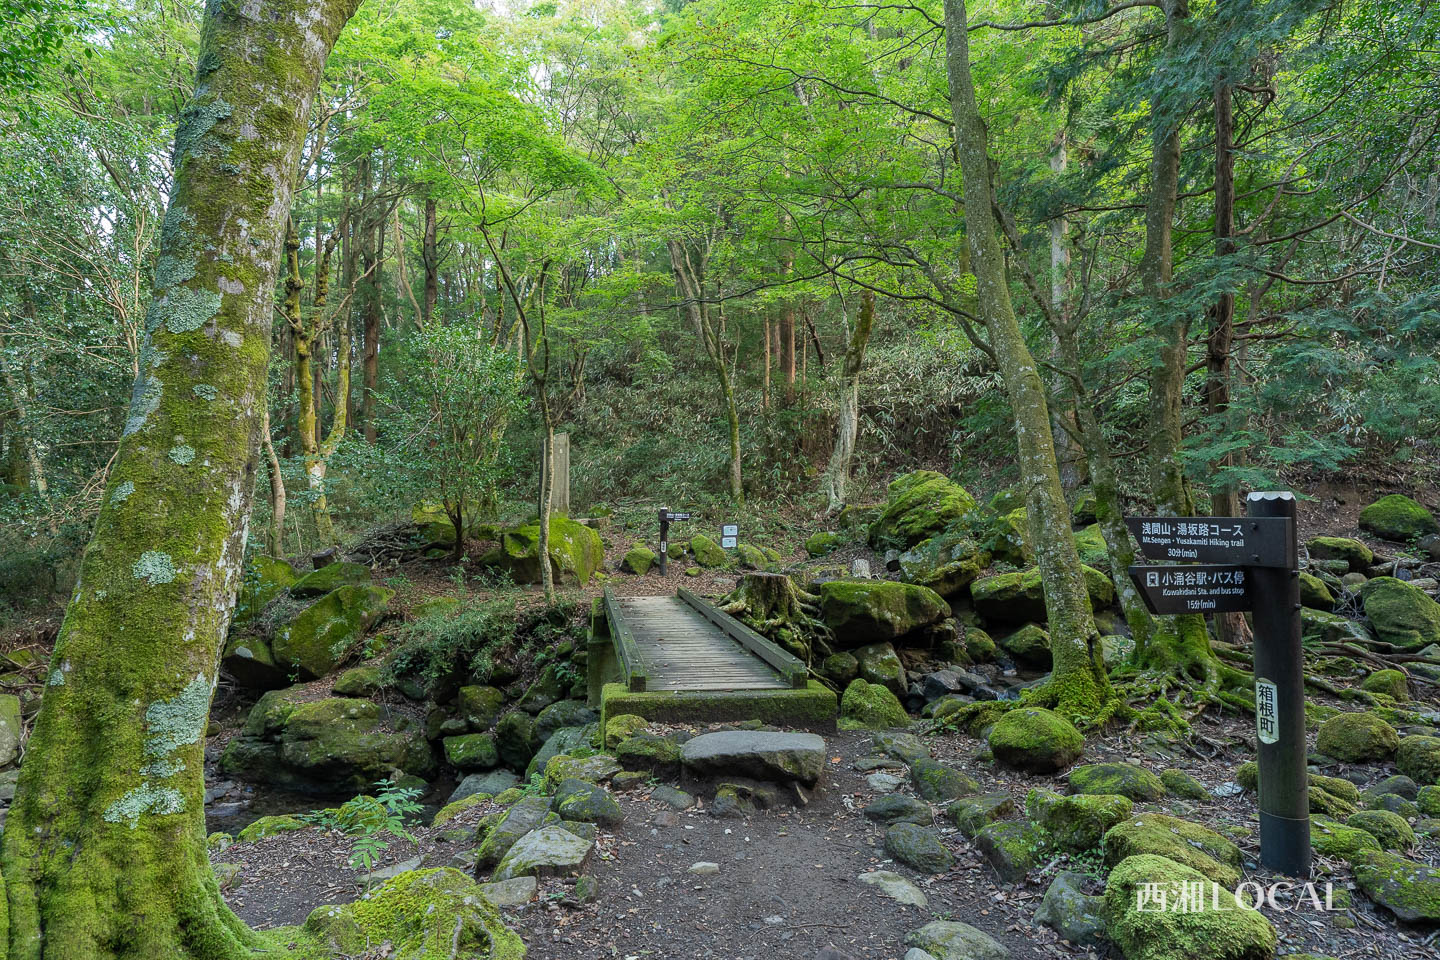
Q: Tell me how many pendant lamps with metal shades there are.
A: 0